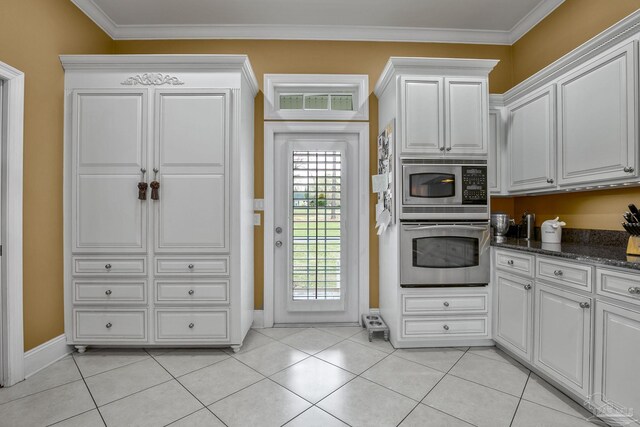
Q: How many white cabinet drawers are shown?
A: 11